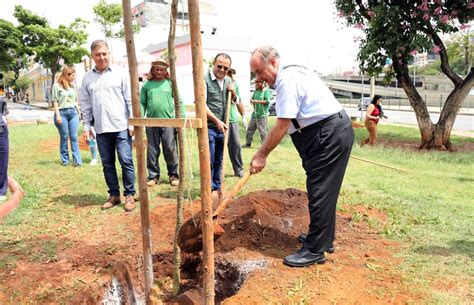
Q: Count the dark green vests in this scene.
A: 1